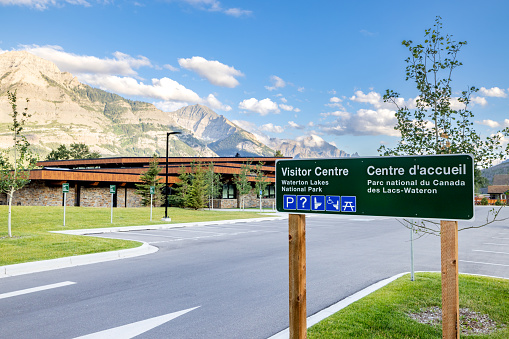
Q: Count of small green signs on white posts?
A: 3